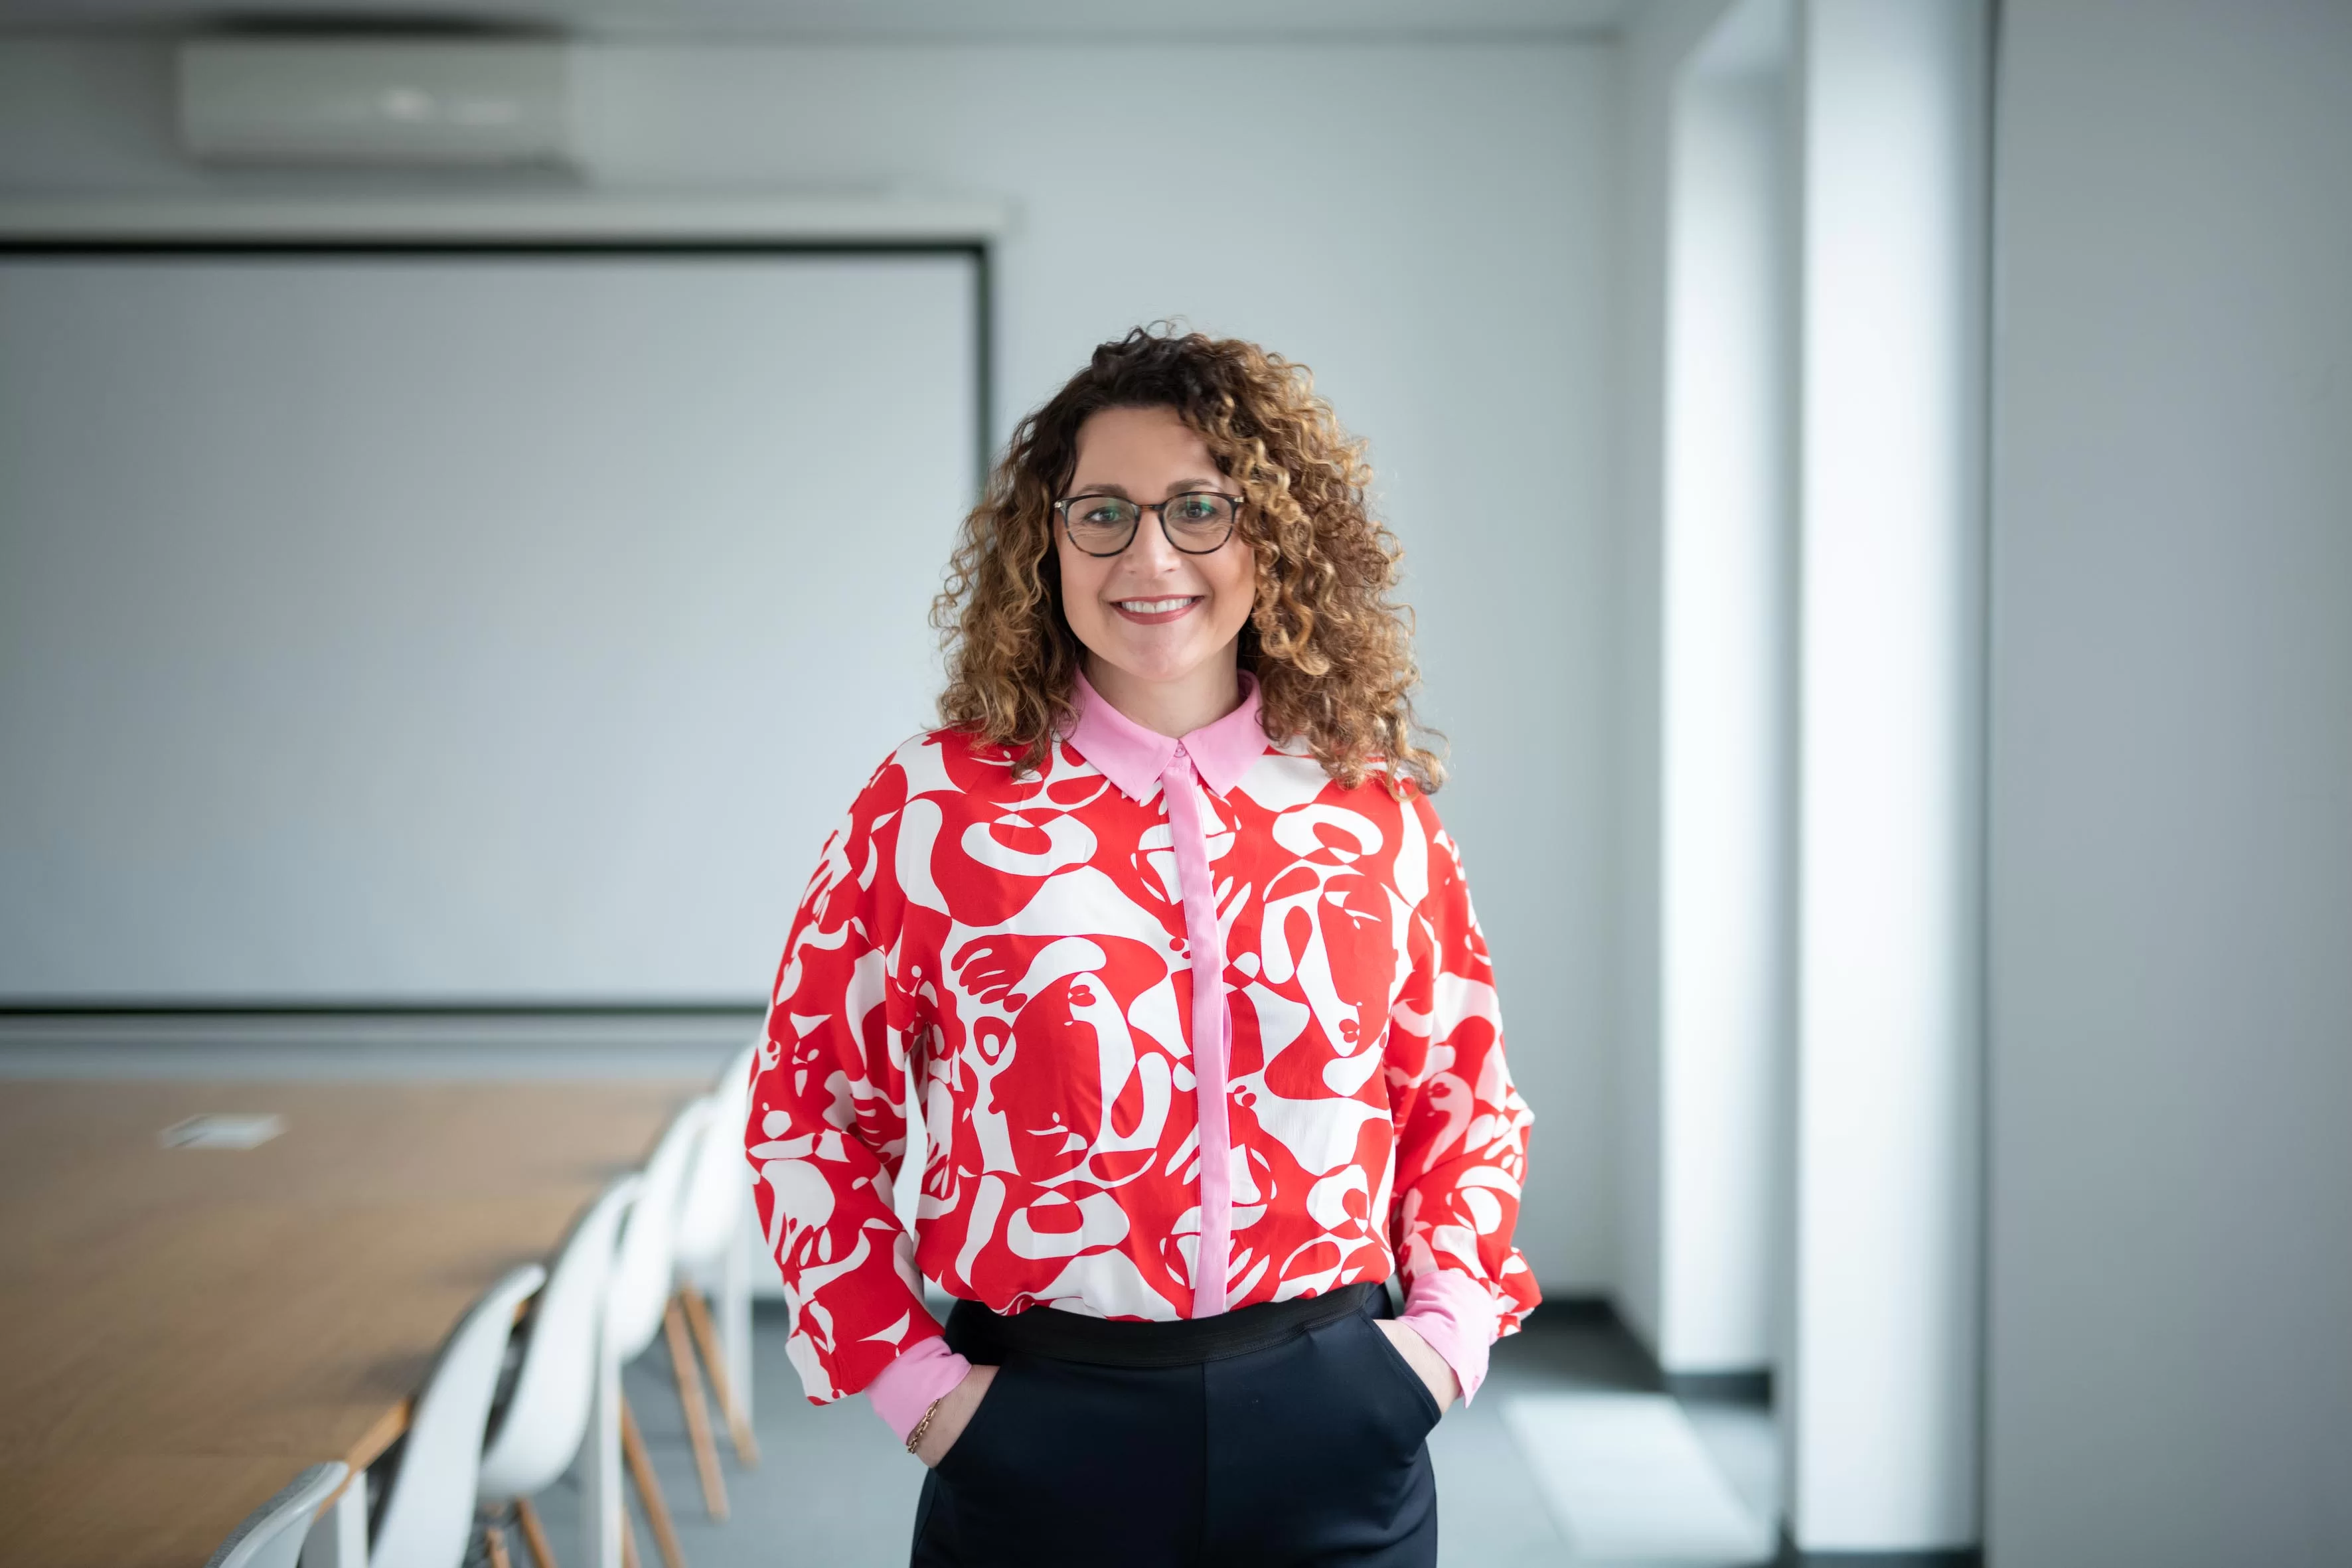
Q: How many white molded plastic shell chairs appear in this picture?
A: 5